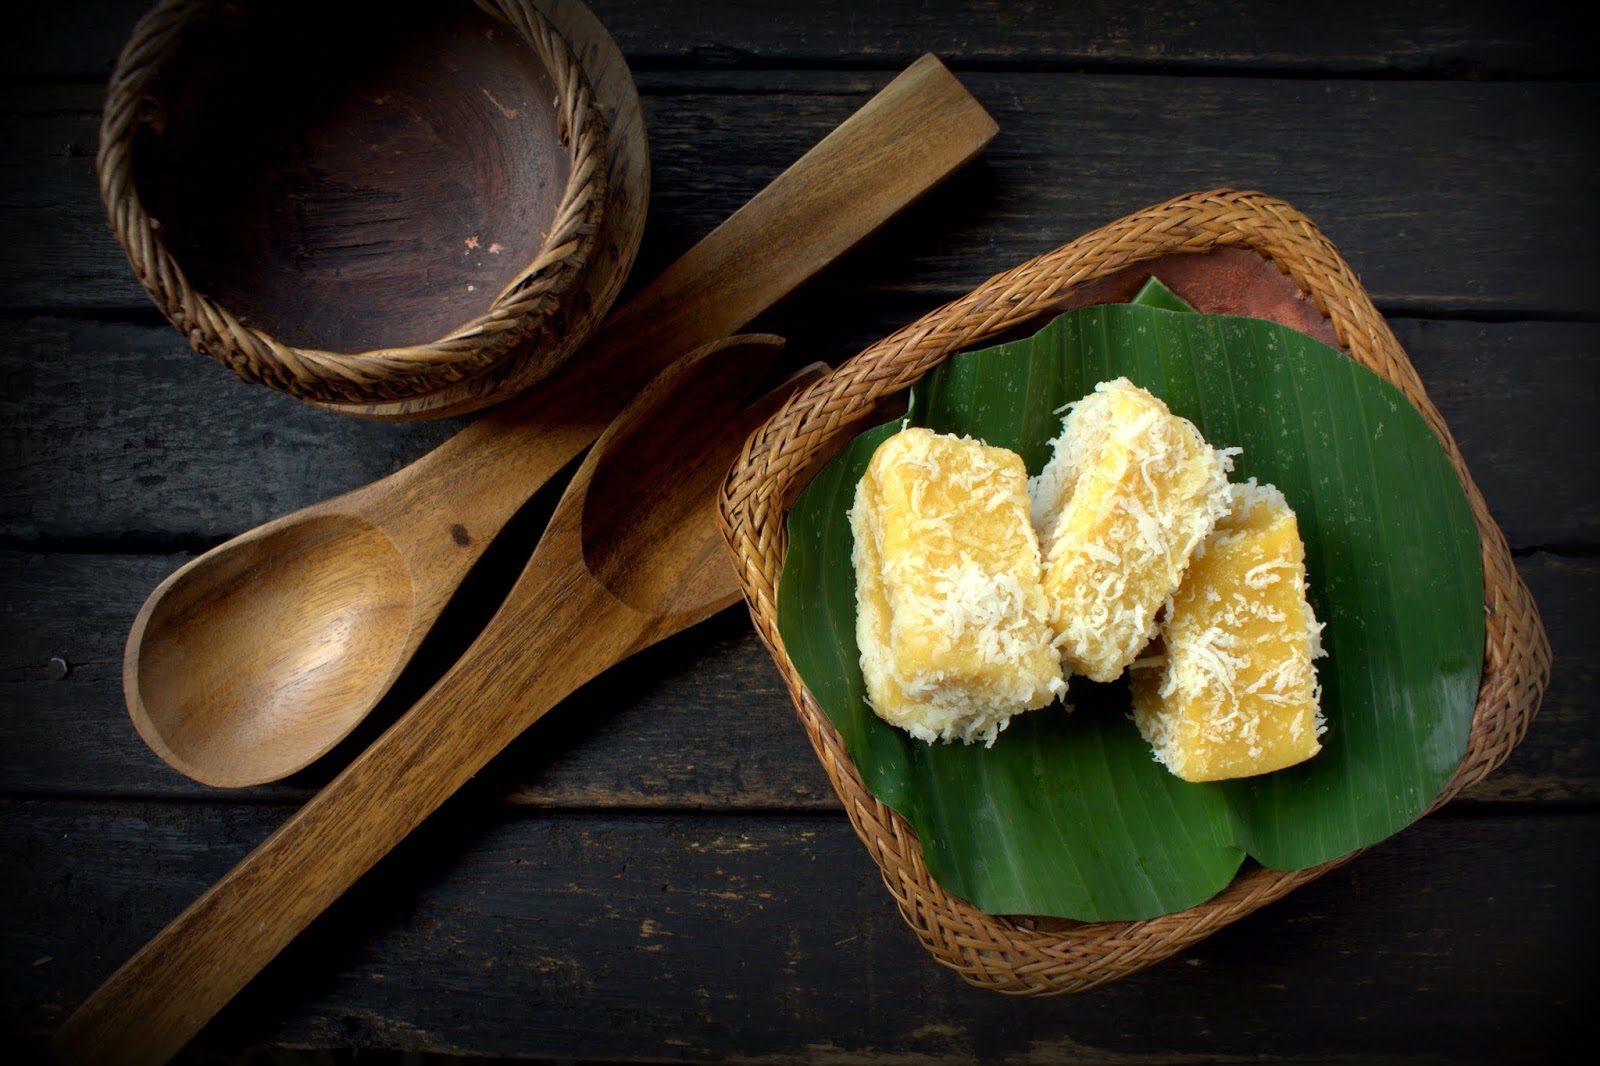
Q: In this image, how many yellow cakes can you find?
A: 3